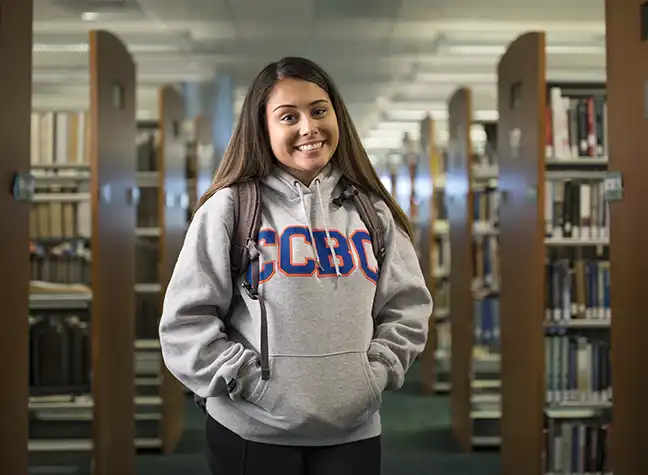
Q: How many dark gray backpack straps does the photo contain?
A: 2